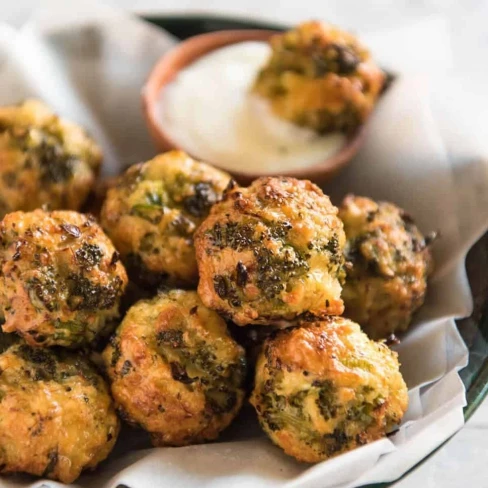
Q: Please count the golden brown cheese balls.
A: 9